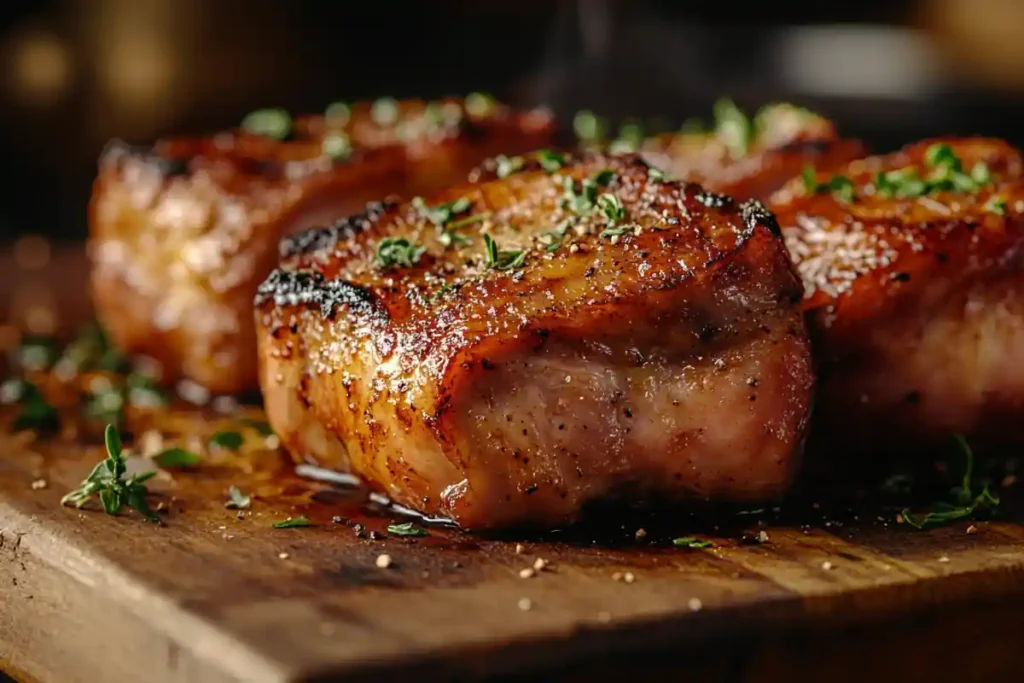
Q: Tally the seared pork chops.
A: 4